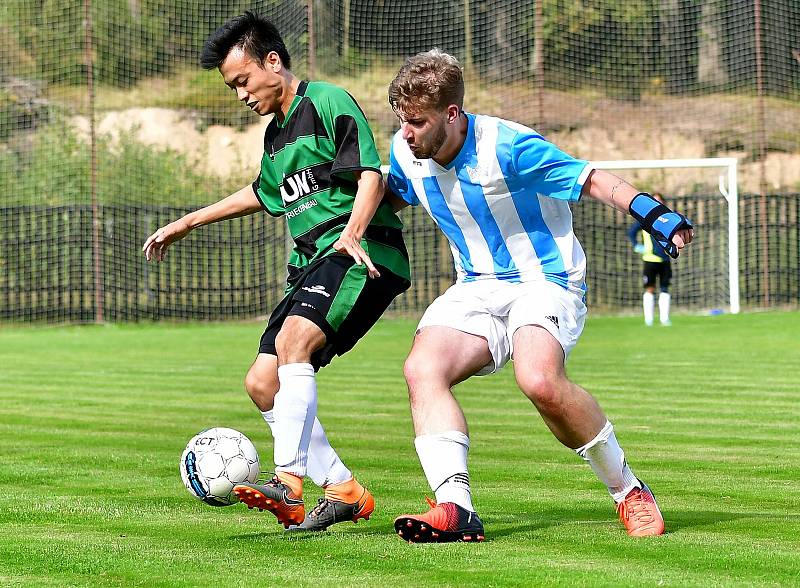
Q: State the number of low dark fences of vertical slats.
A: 1